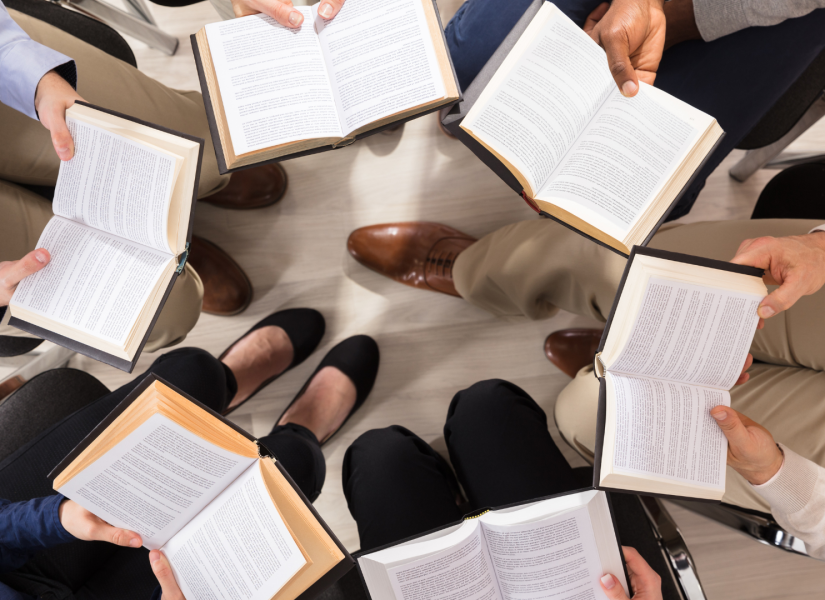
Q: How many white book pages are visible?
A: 12